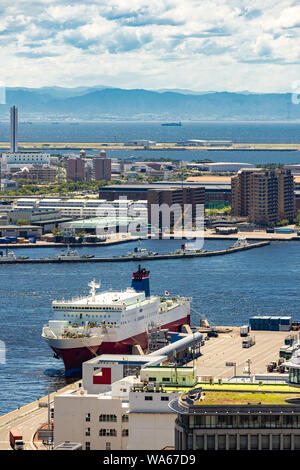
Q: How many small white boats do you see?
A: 5